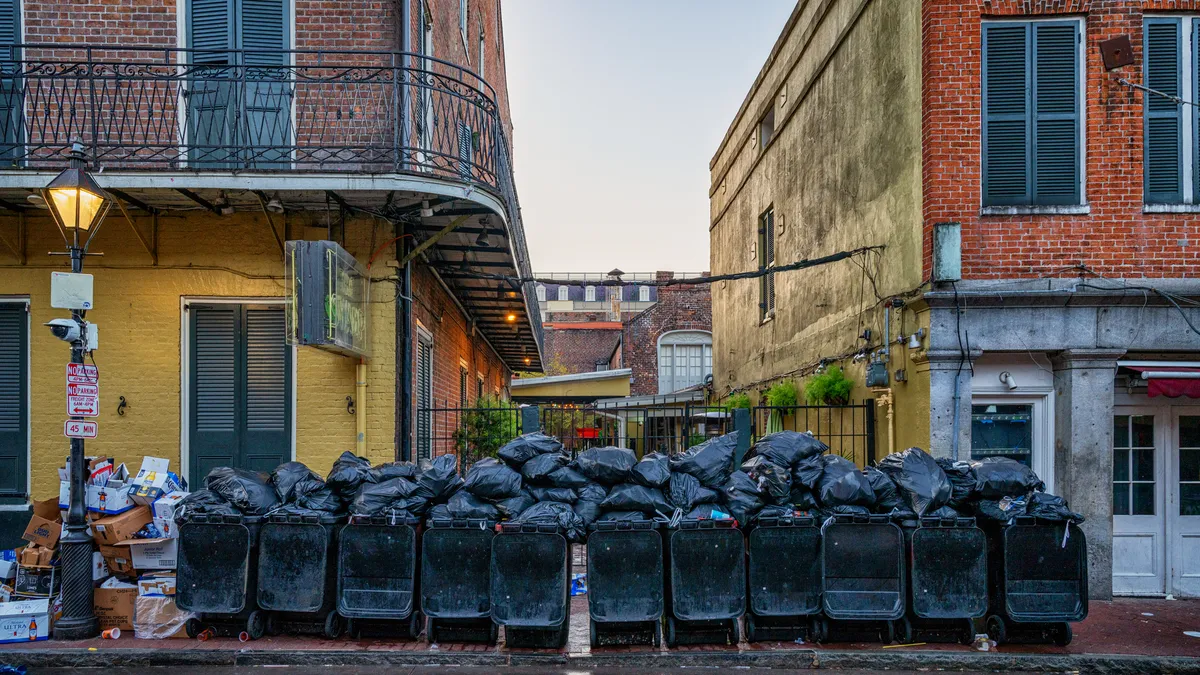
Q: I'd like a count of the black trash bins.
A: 11